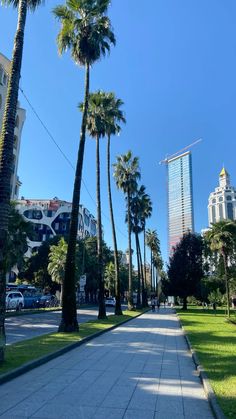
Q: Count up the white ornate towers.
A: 1